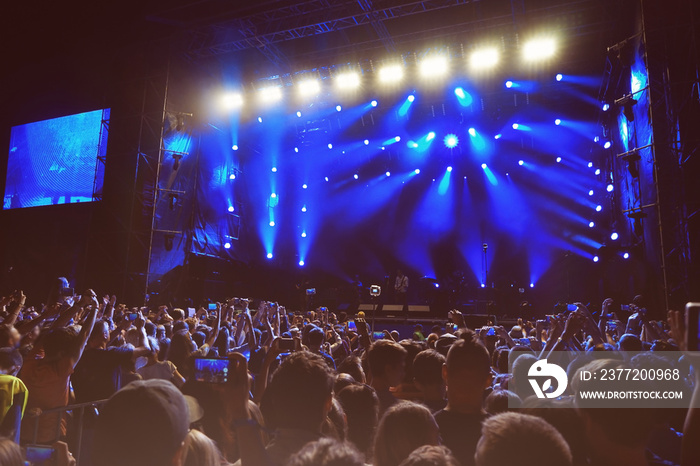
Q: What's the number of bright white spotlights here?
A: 8